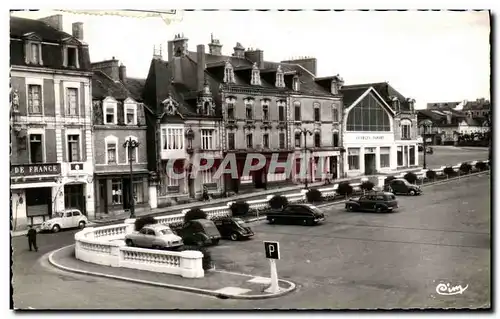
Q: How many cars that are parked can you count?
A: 7